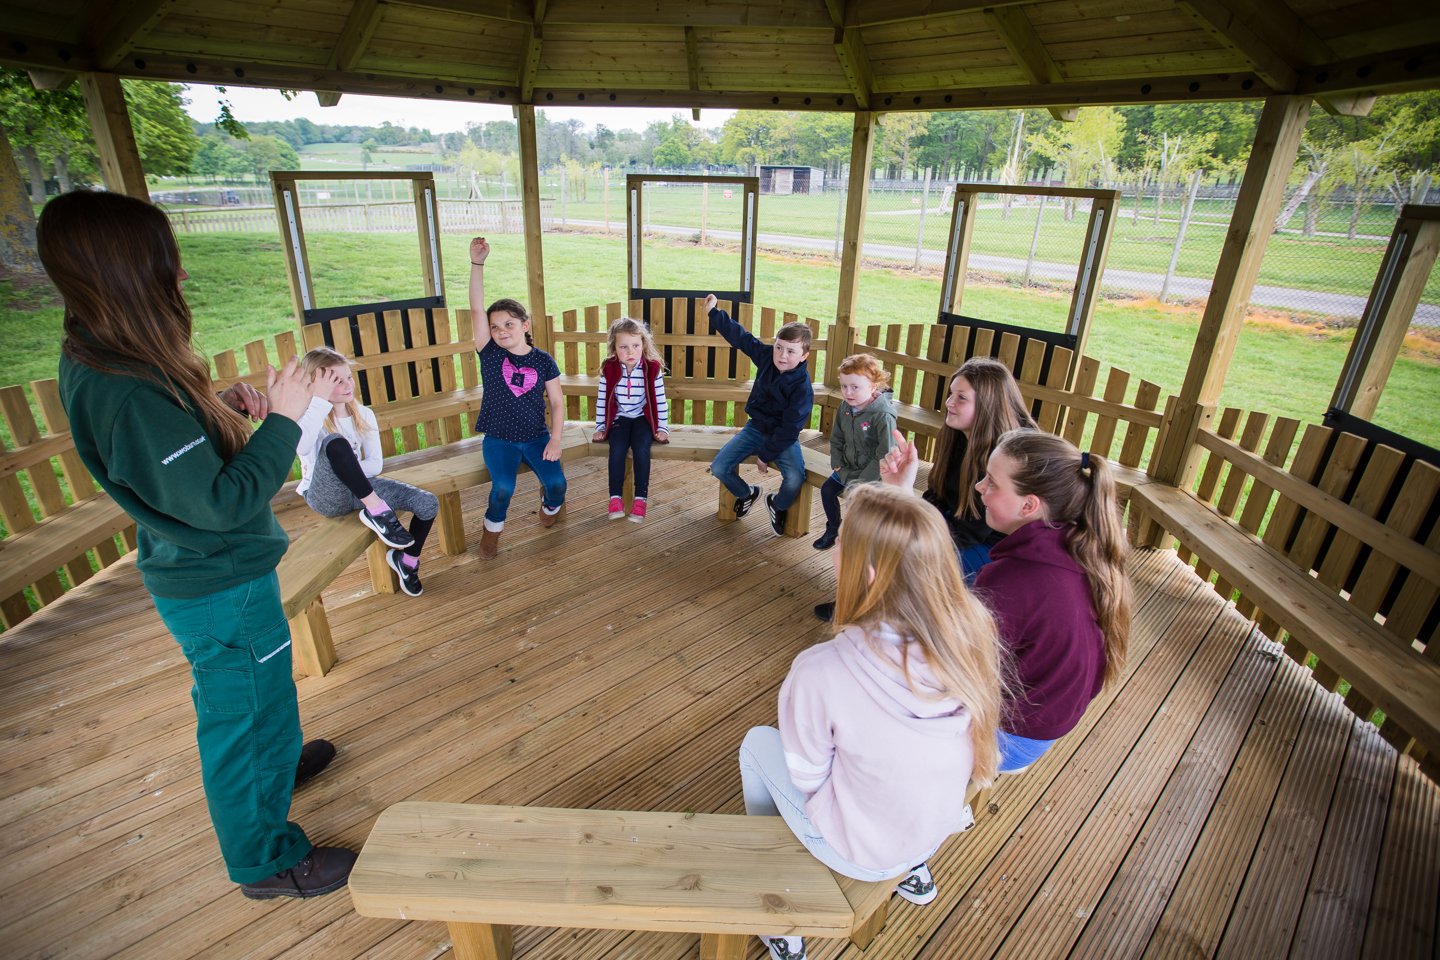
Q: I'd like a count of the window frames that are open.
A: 4